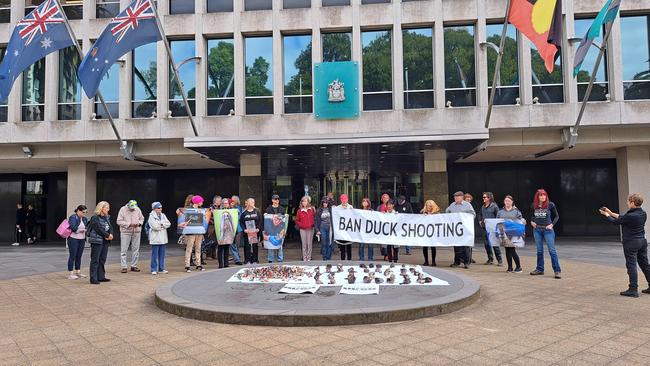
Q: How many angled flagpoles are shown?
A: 4